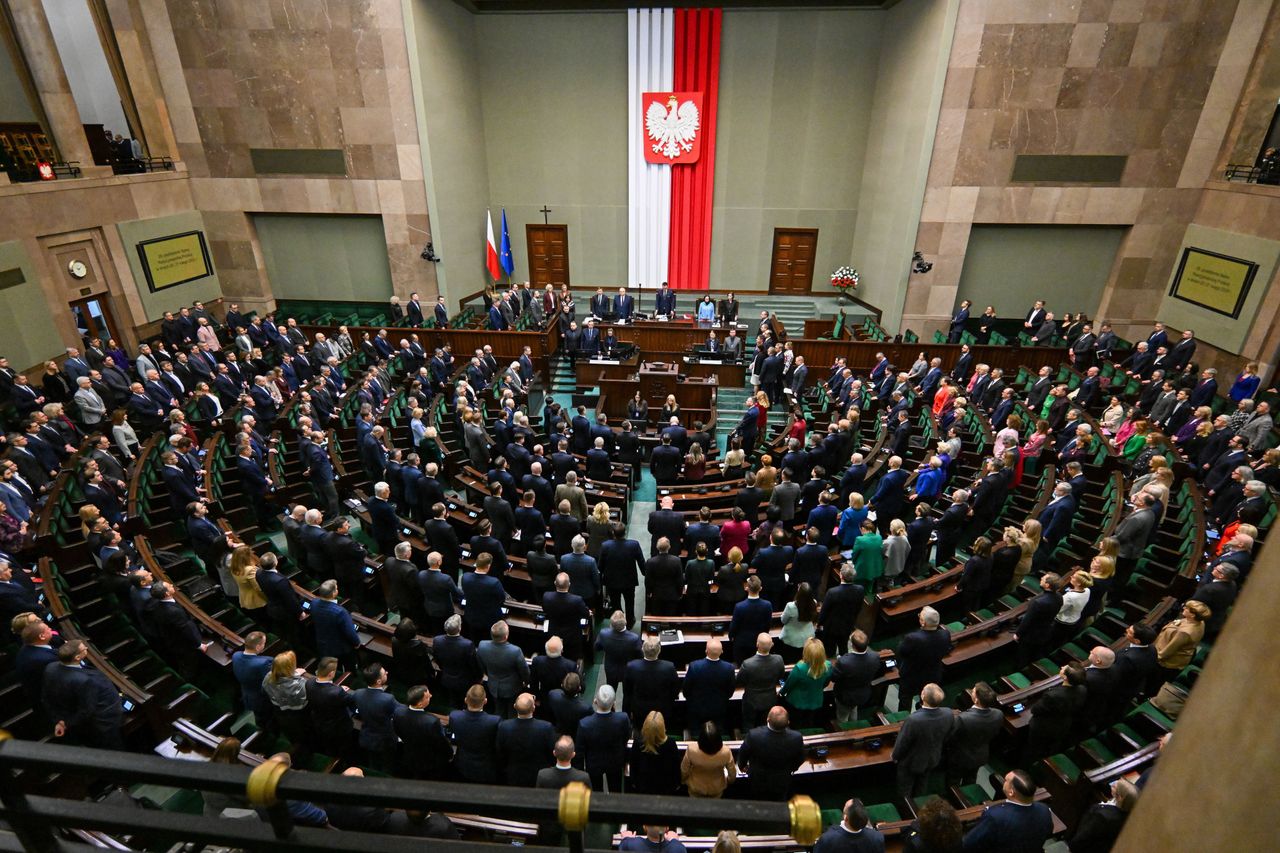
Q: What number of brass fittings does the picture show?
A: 4